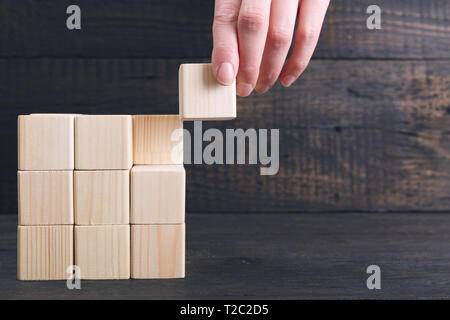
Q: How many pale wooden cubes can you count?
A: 10